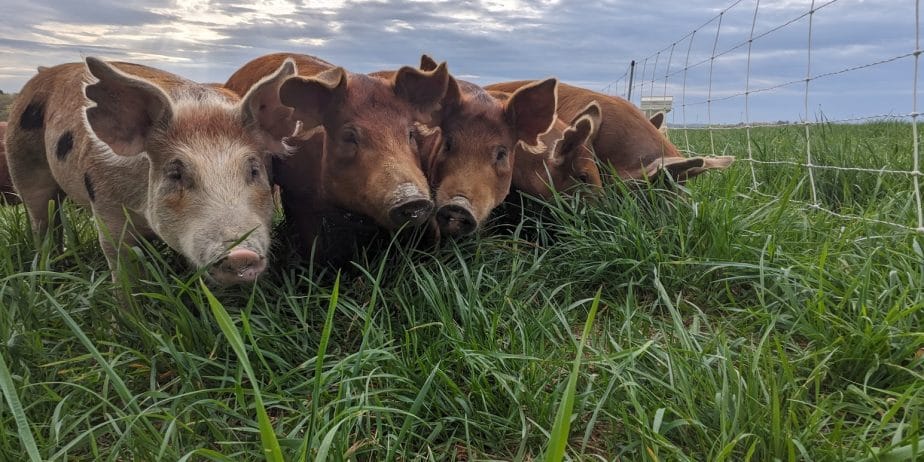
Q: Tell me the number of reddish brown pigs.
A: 4